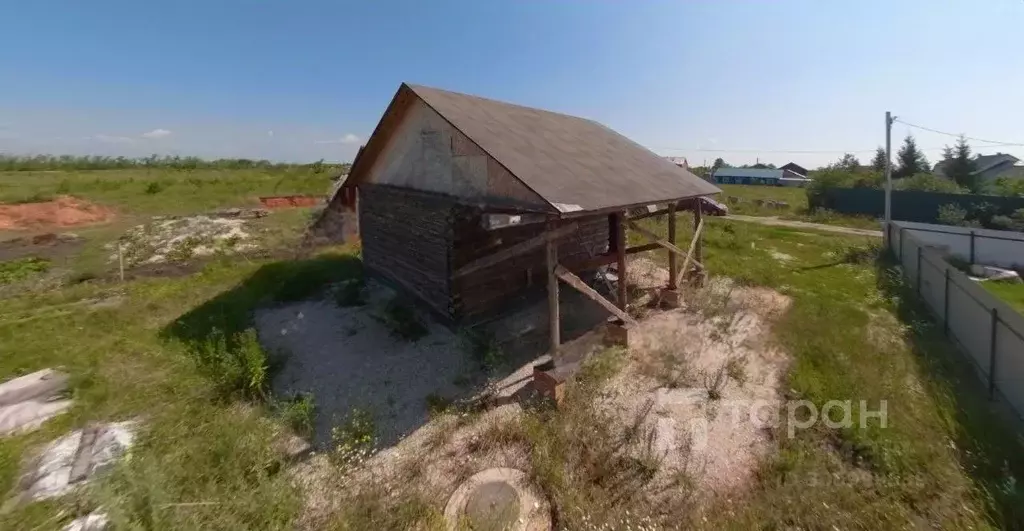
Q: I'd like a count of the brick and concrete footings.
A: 4